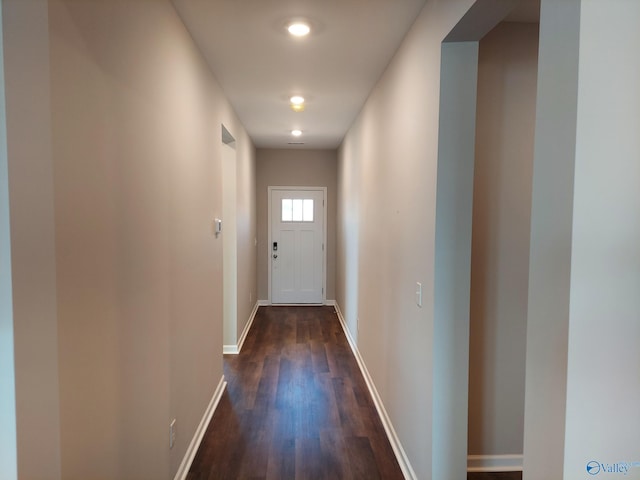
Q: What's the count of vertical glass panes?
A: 3